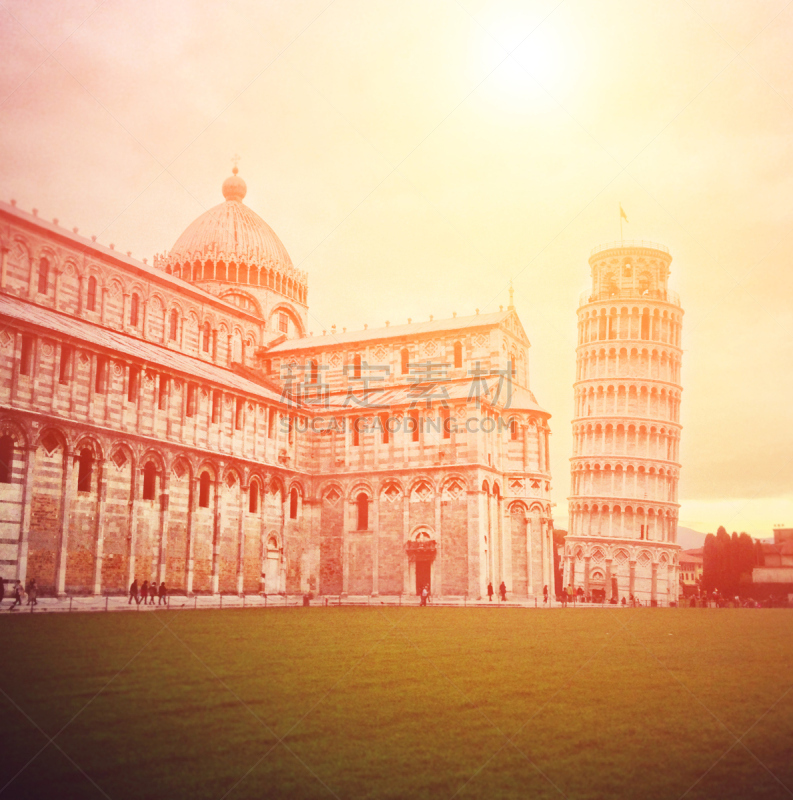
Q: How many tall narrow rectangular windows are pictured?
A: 14